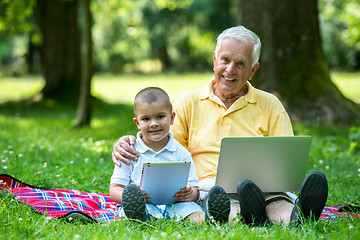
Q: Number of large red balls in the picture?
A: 0